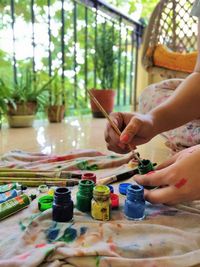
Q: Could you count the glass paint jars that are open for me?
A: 6